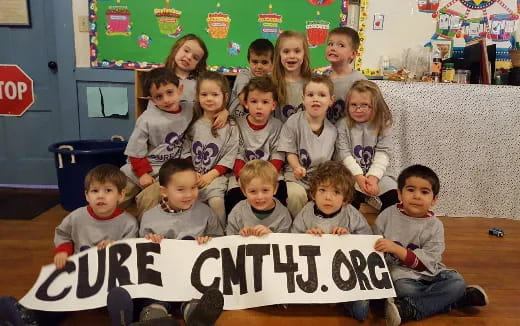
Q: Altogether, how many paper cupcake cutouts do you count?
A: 5